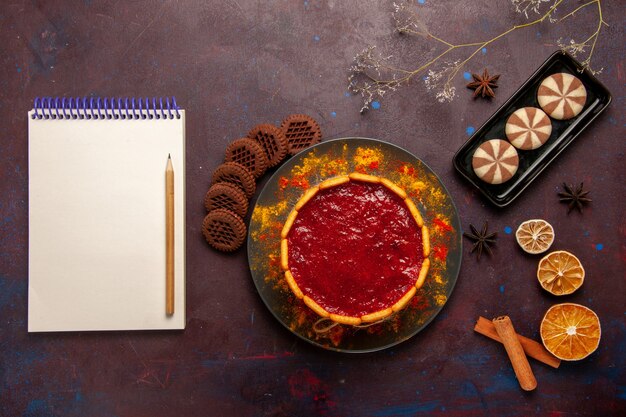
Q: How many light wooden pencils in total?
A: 1